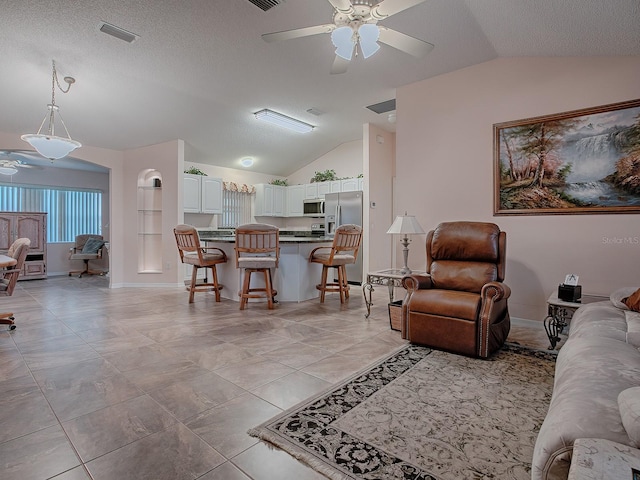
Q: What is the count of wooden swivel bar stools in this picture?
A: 3